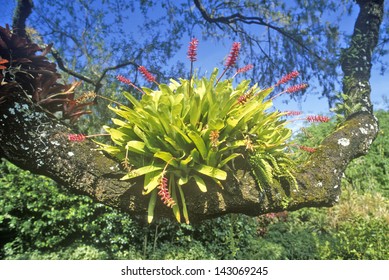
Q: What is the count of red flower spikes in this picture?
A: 13